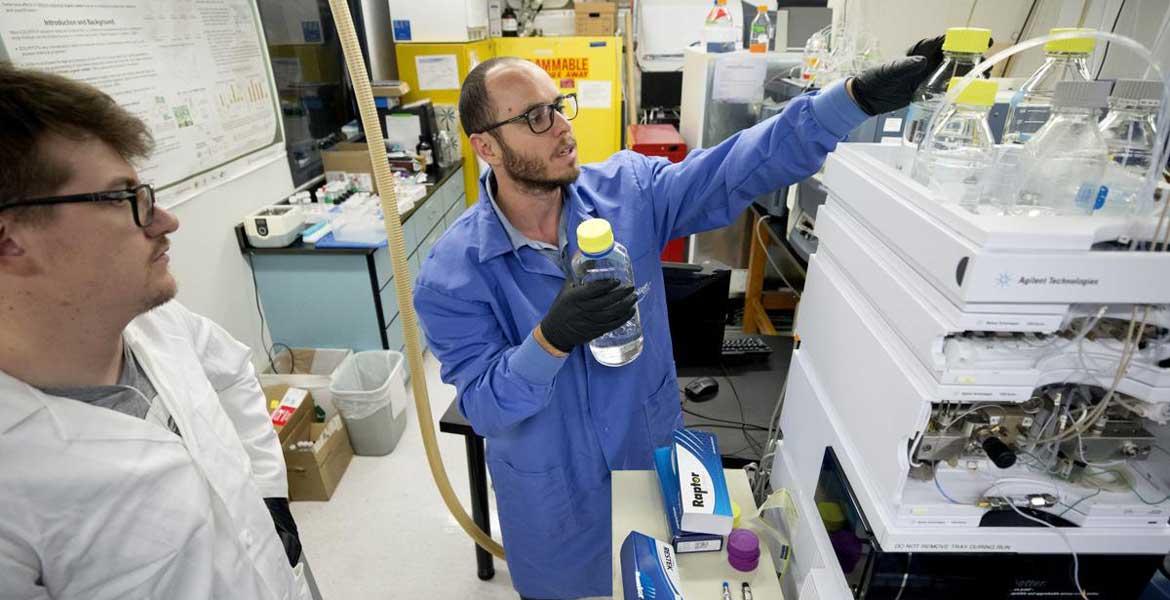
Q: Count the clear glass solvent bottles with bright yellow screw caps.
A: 4